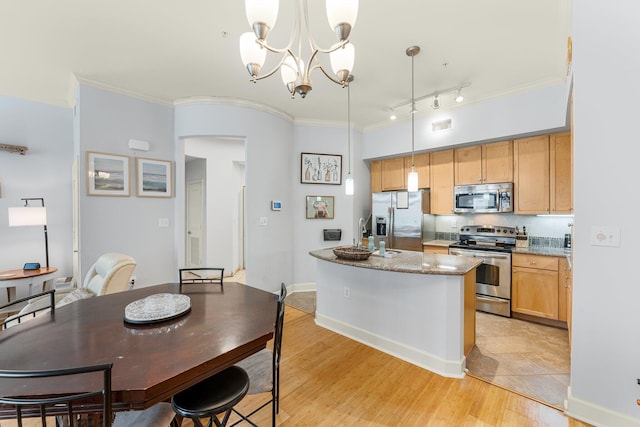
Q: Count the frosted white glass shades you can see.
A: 7